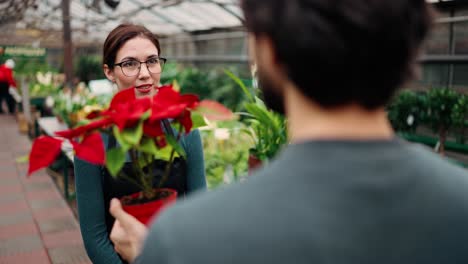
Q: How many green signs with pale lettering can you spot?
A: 1